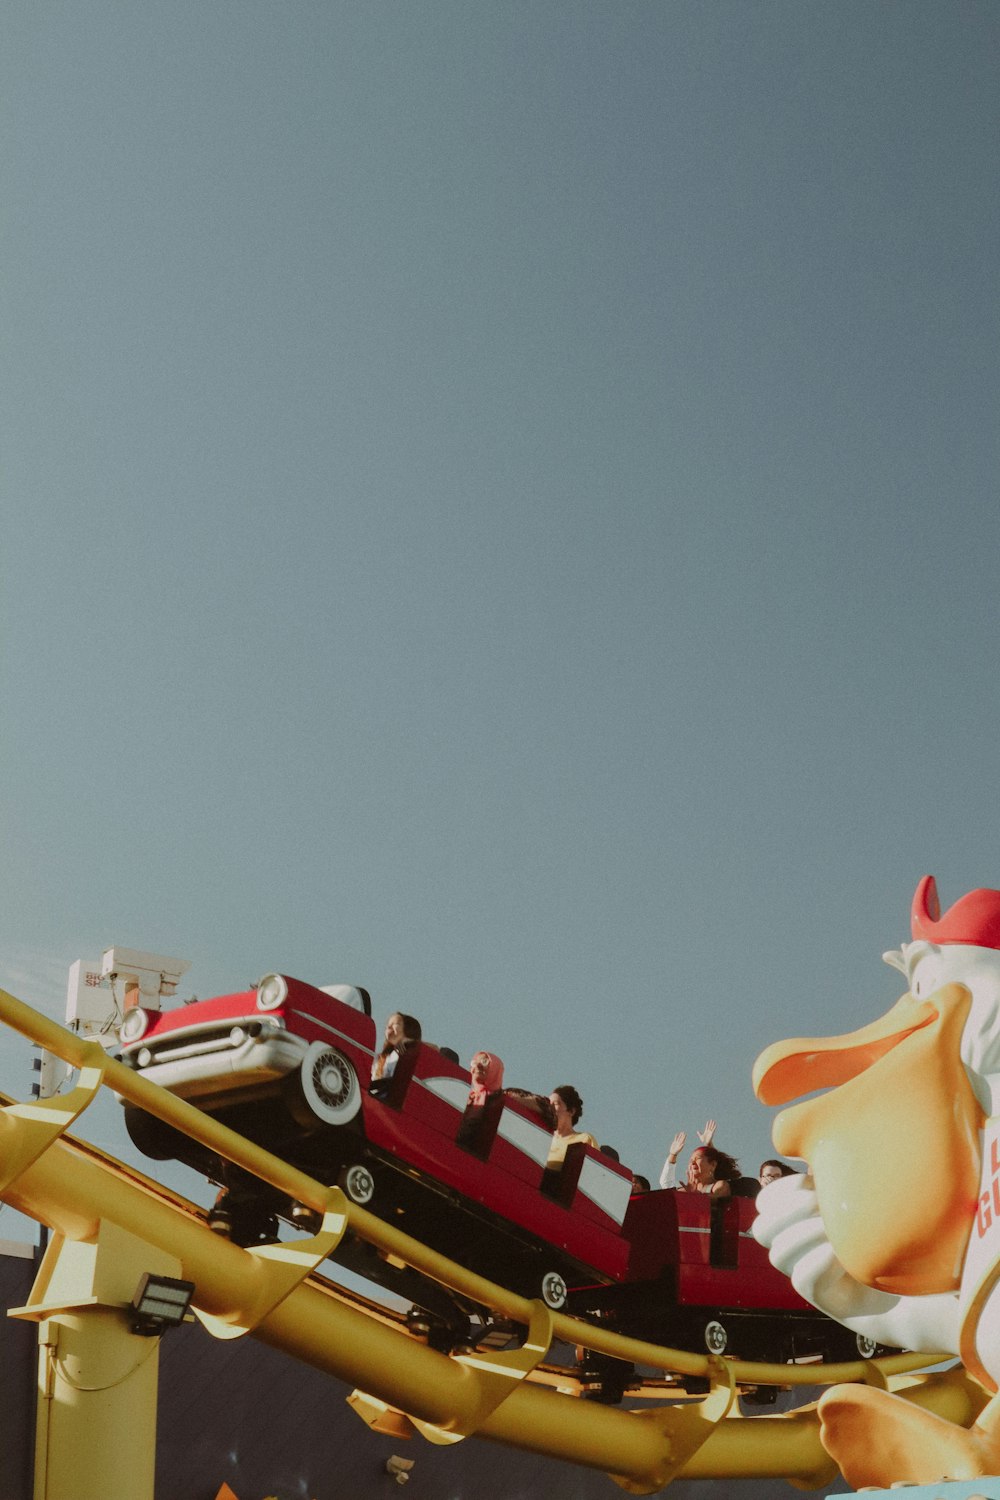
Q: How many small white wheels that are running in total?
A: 4